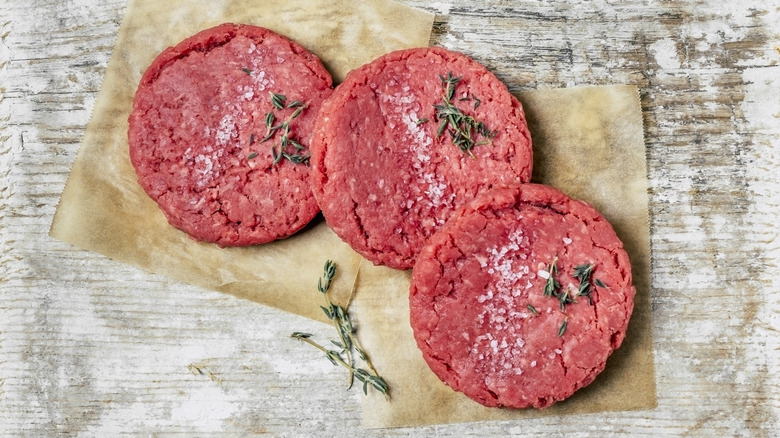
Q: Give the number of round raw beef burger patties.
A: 3